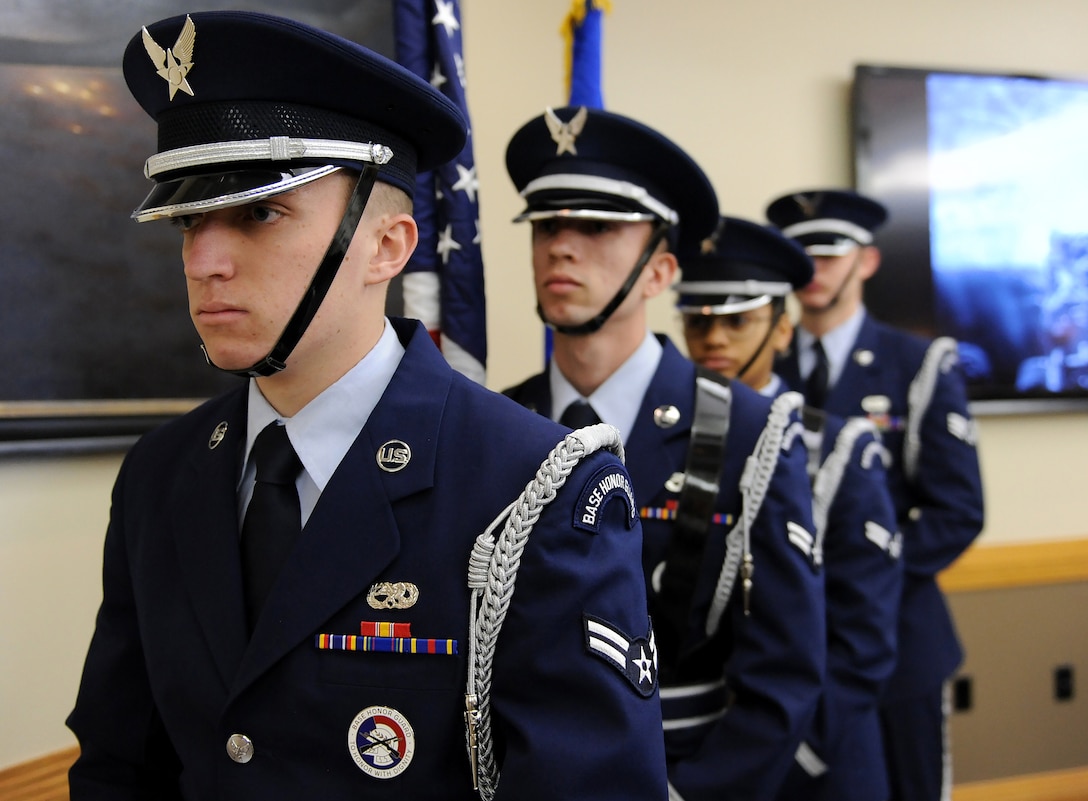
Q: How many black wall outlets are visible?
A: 2